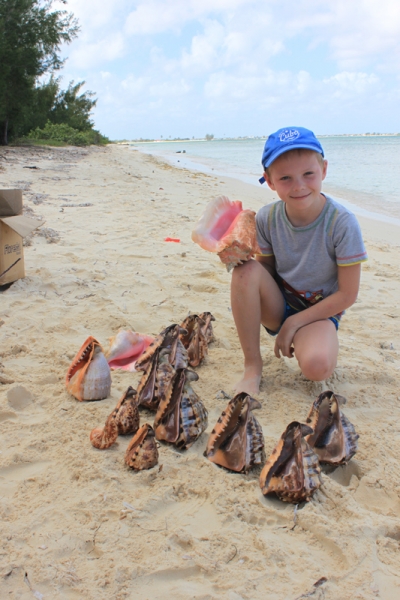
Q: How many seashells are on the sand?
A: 13